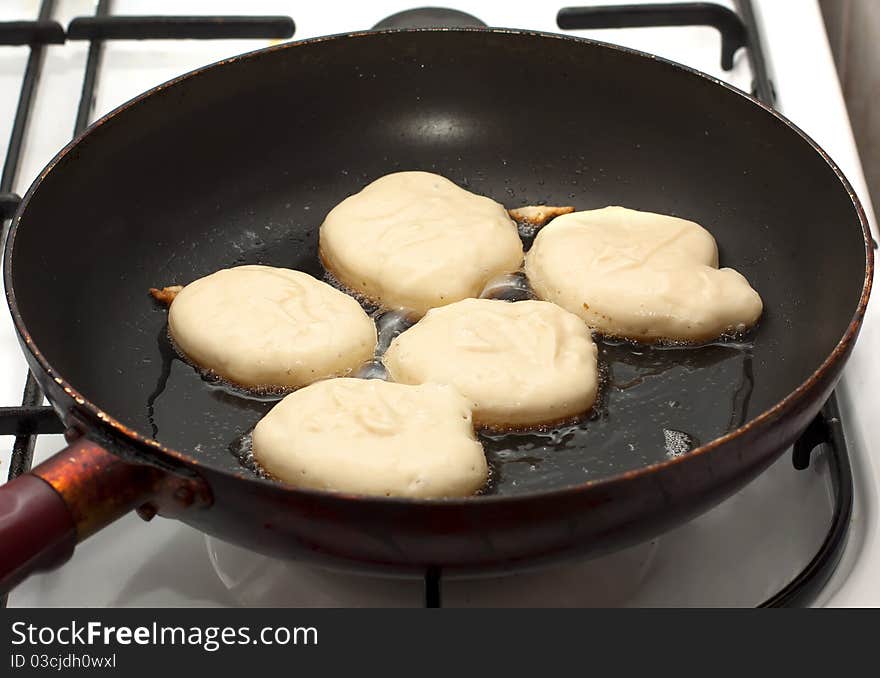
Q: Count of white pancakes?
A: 5